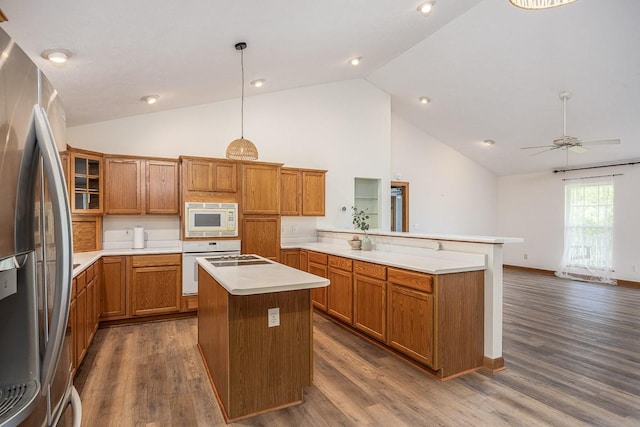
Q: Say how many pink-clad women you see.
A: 0